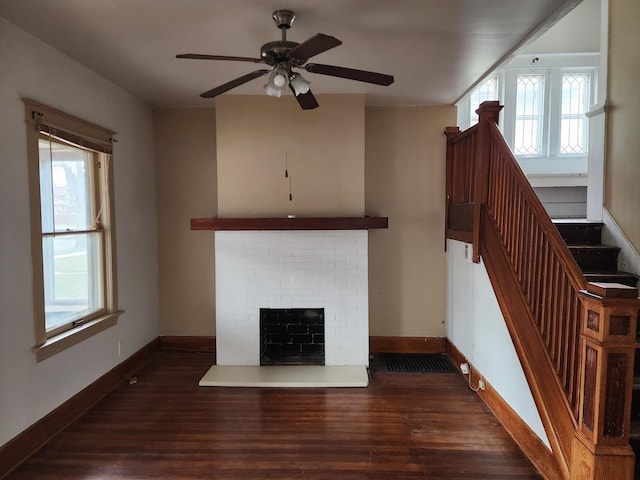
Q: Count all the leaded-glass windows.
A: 3